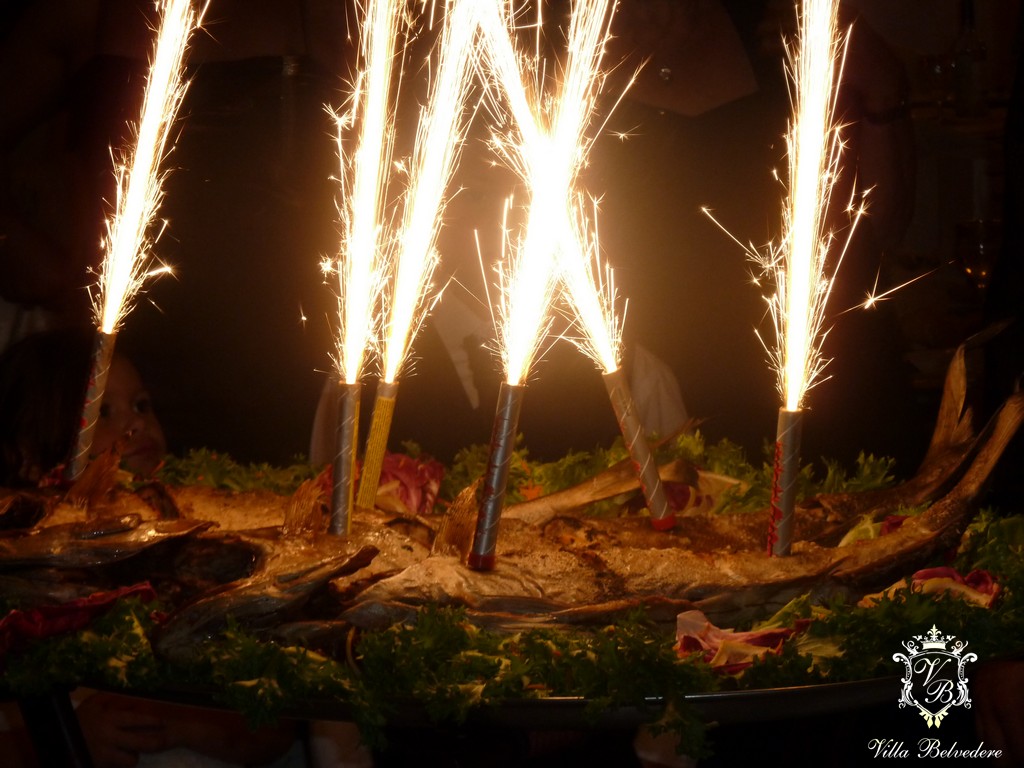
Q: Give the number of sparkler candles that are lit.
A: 6